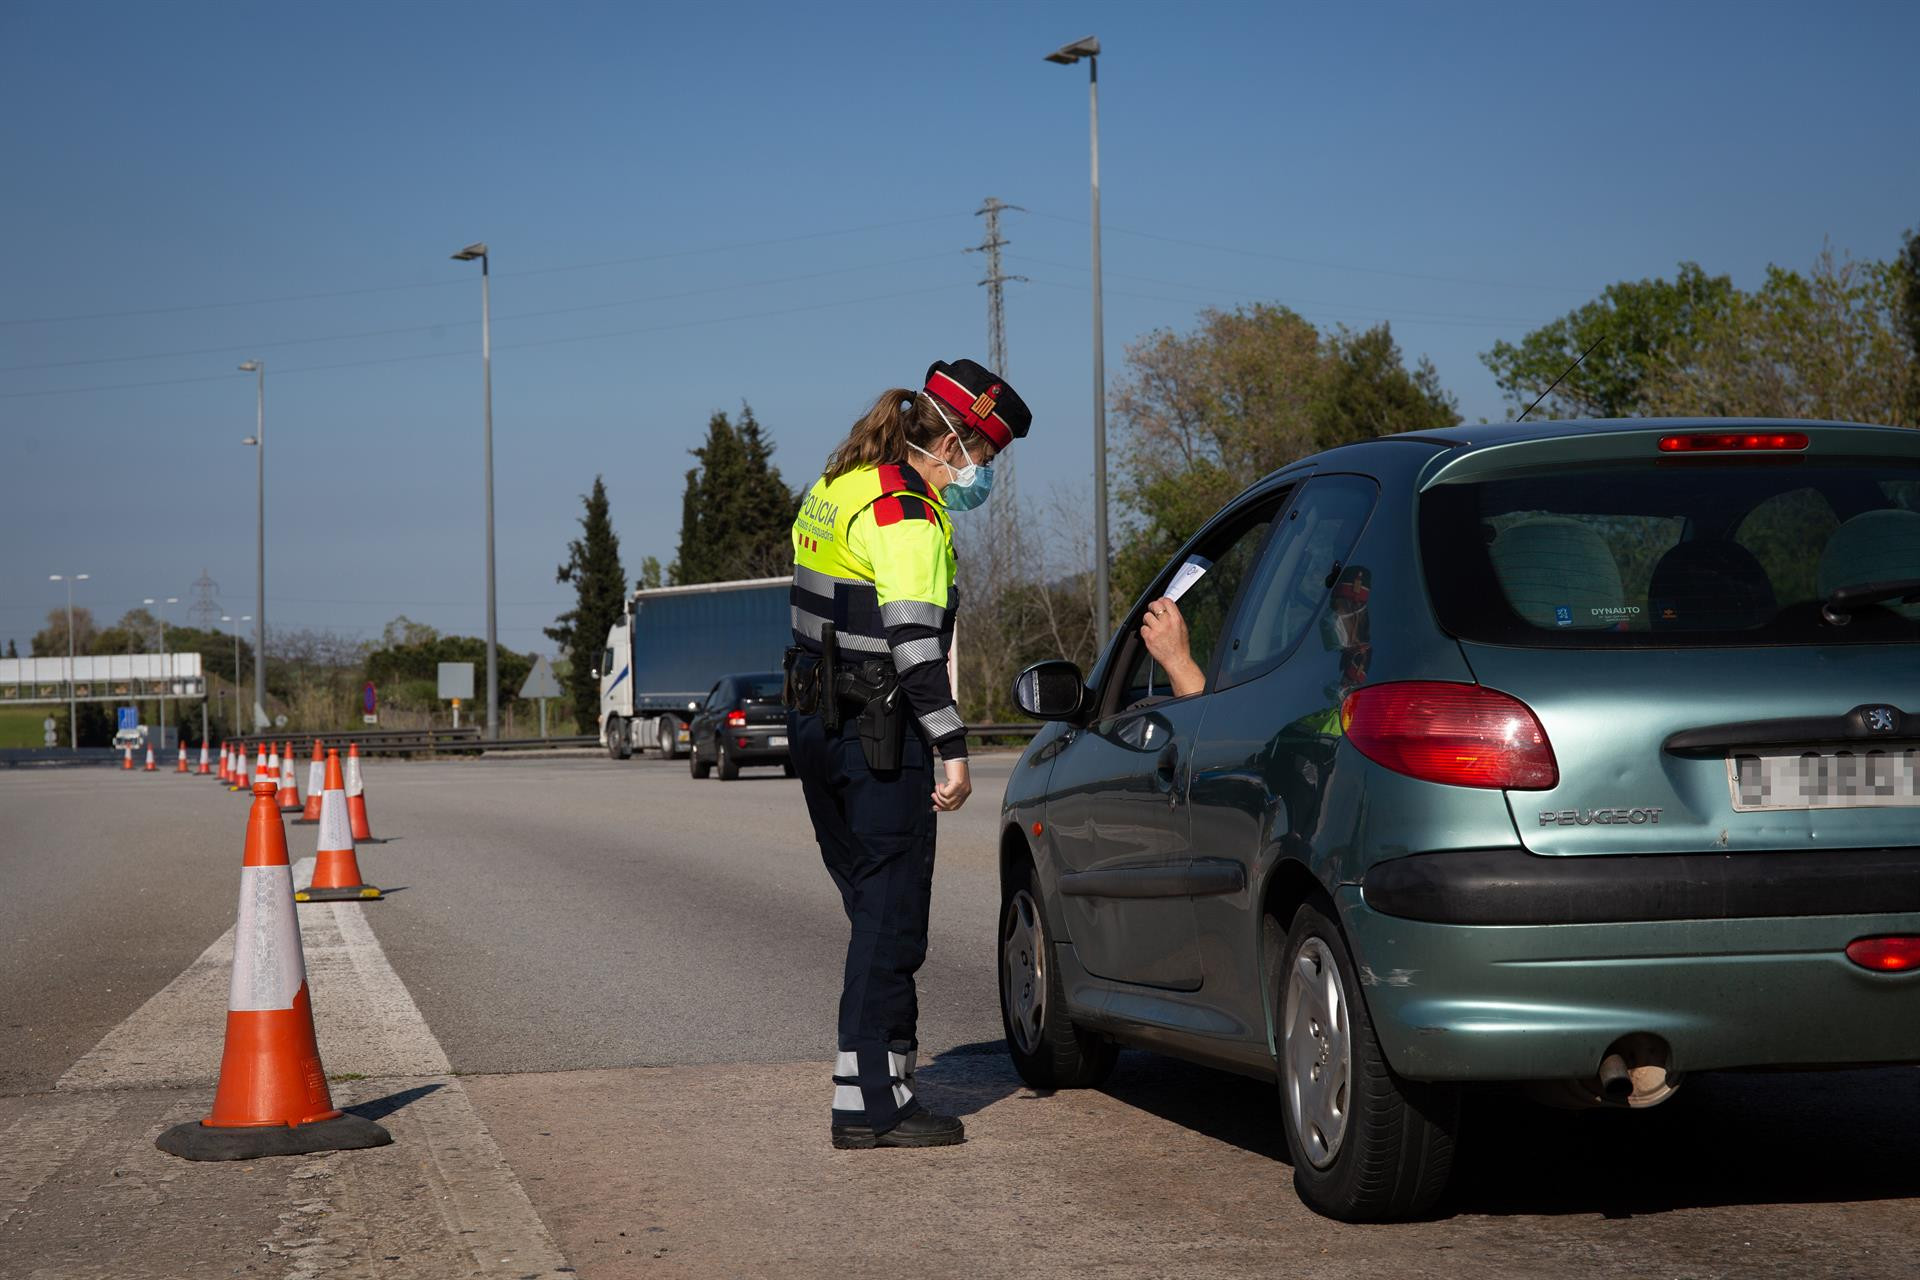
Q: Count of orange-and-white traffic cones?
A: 14